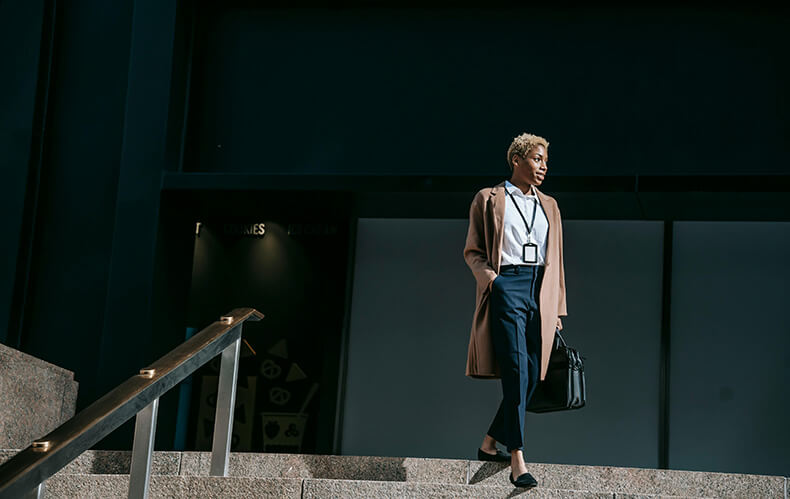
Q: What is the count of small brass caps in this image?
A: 3